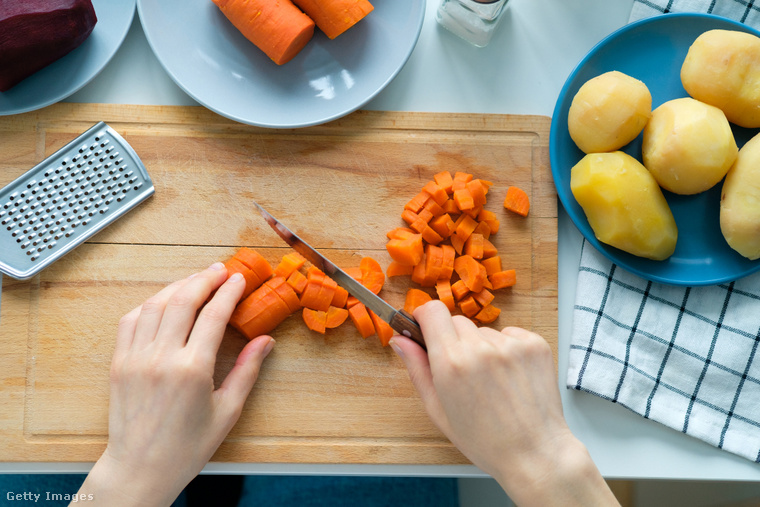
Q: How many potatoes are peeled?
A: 5